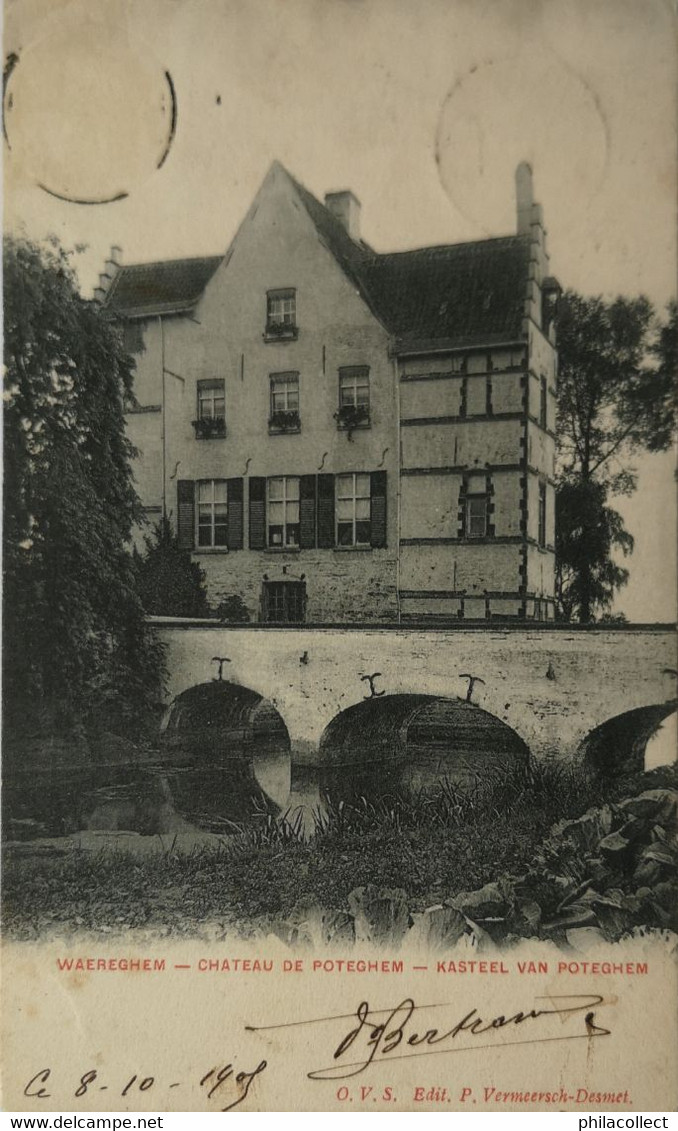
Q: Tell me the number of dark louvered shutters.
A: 6